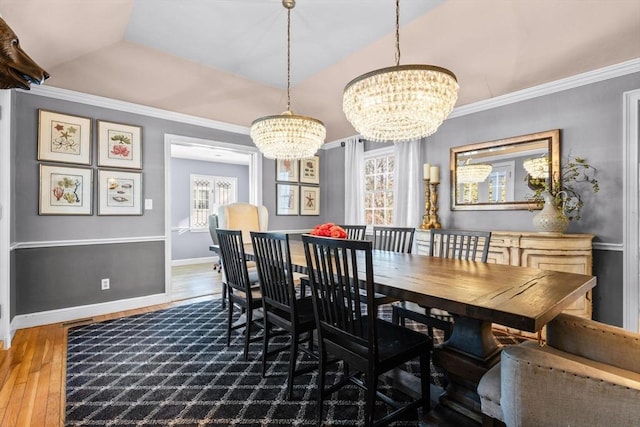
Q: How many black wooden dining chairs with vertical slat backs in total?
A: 6